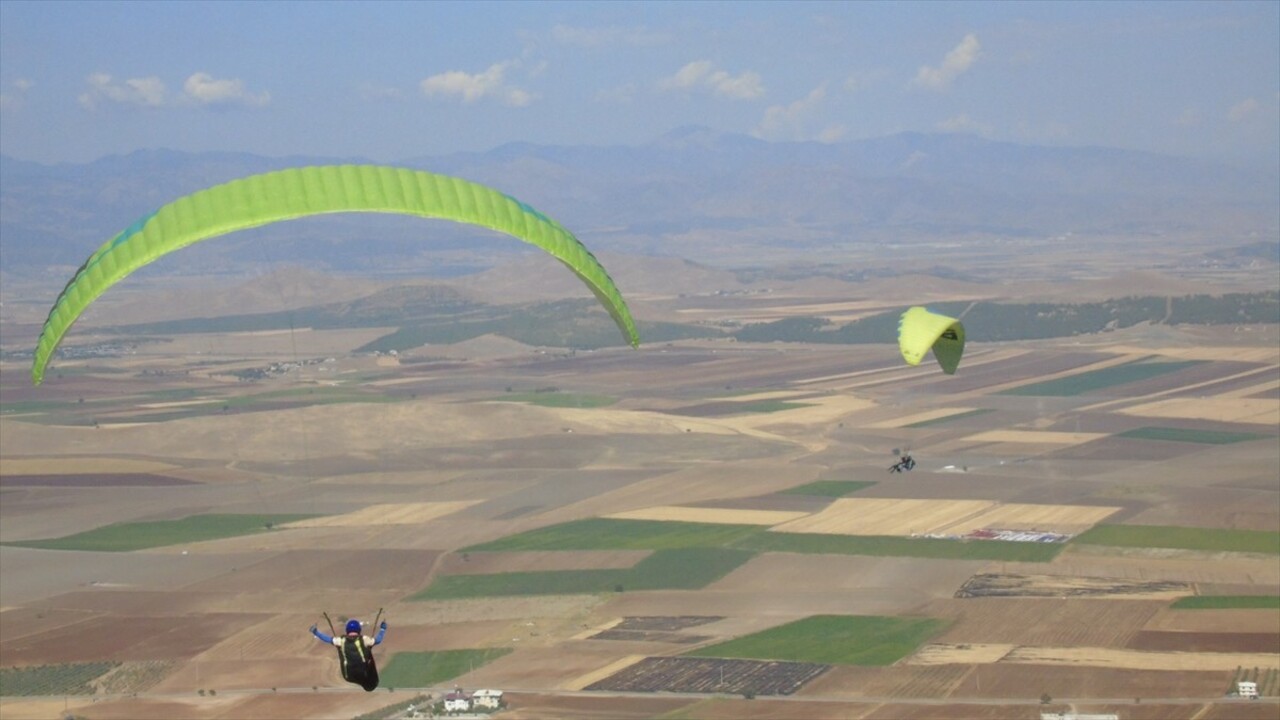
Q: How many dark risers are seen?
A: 2